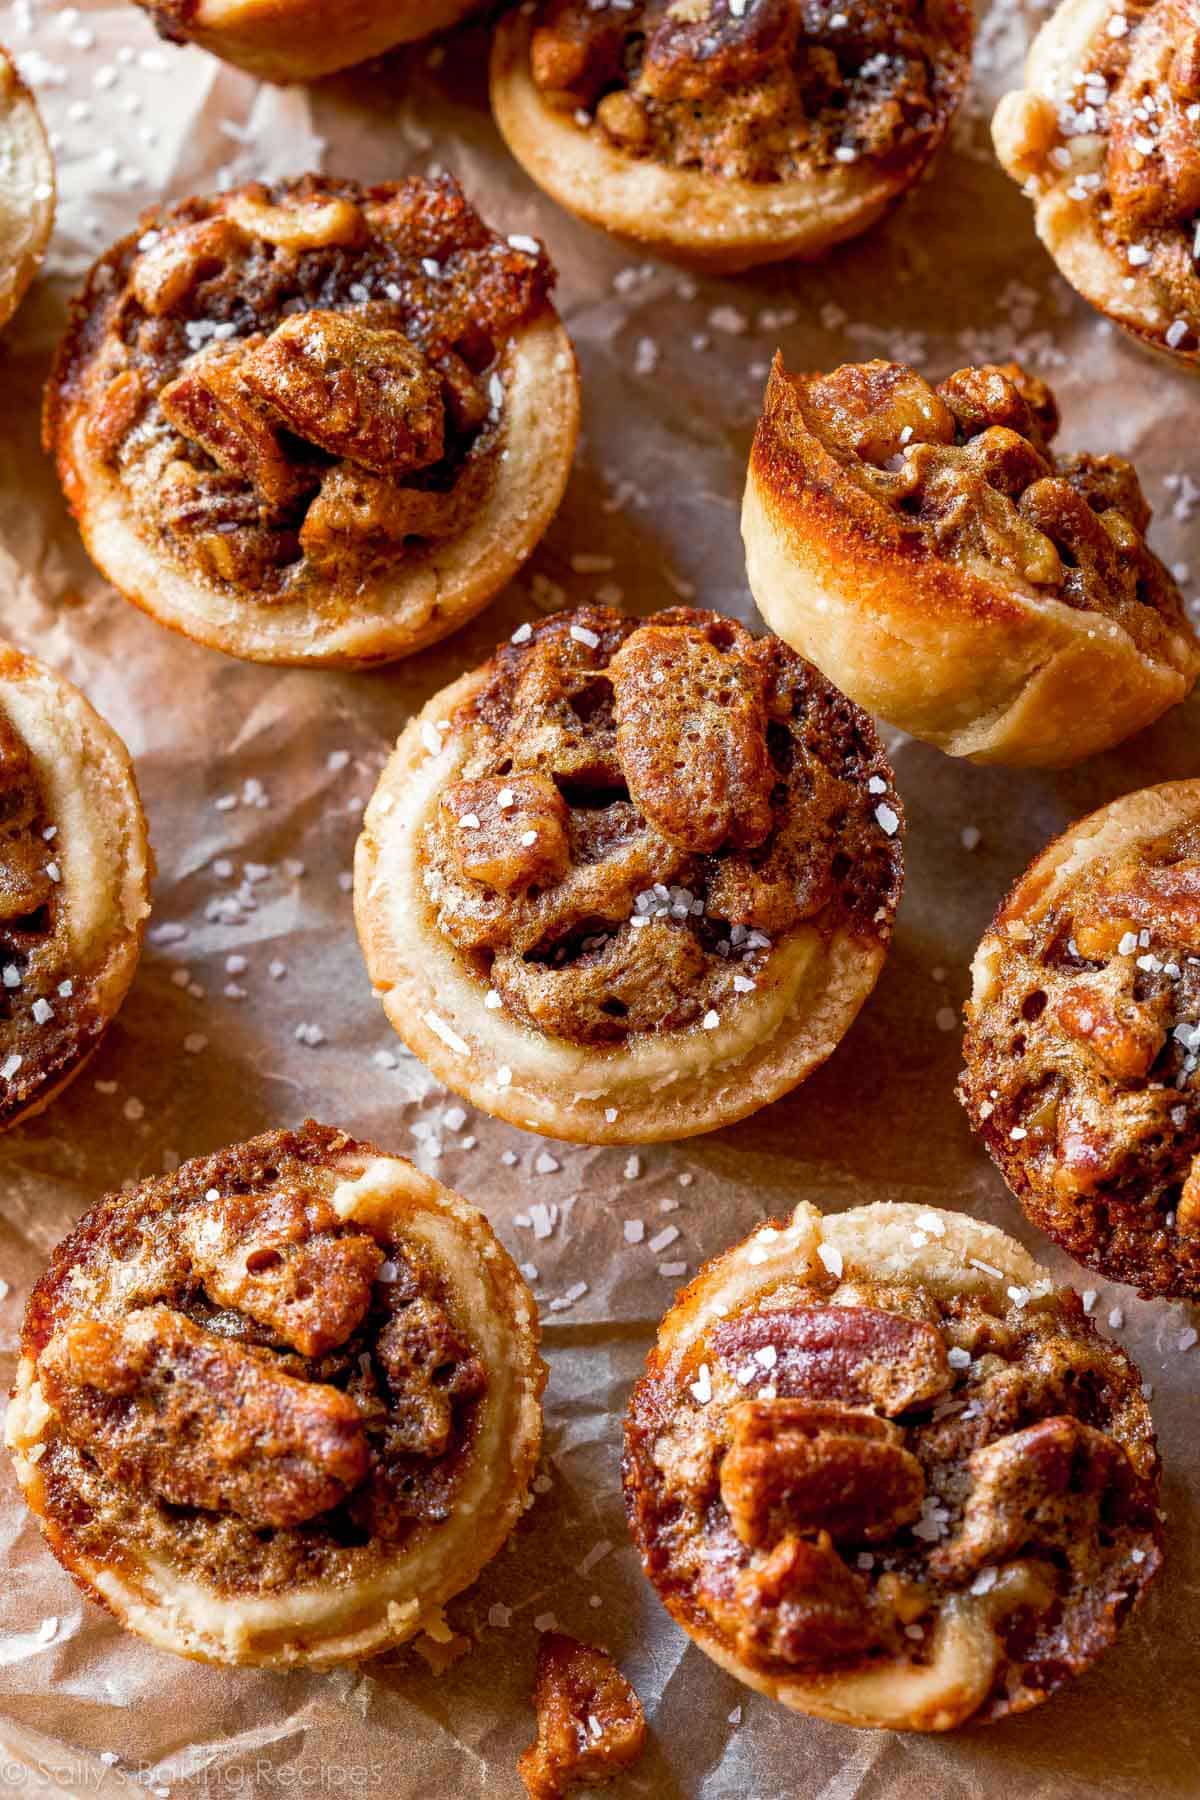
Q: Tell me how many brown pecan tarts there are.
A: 11